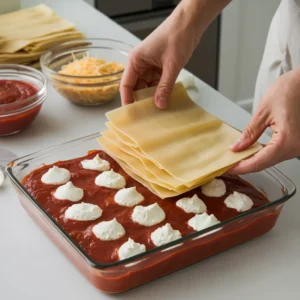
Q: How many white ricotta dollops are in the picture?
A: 14